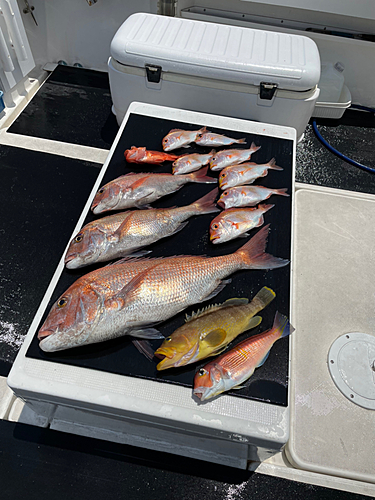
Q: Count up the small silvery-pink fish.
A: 7